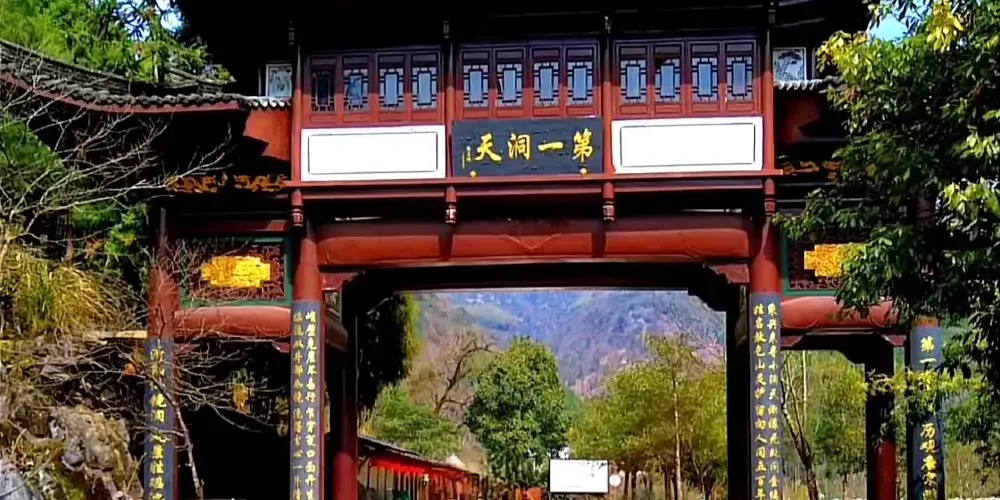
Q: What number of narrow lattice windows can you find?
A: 12